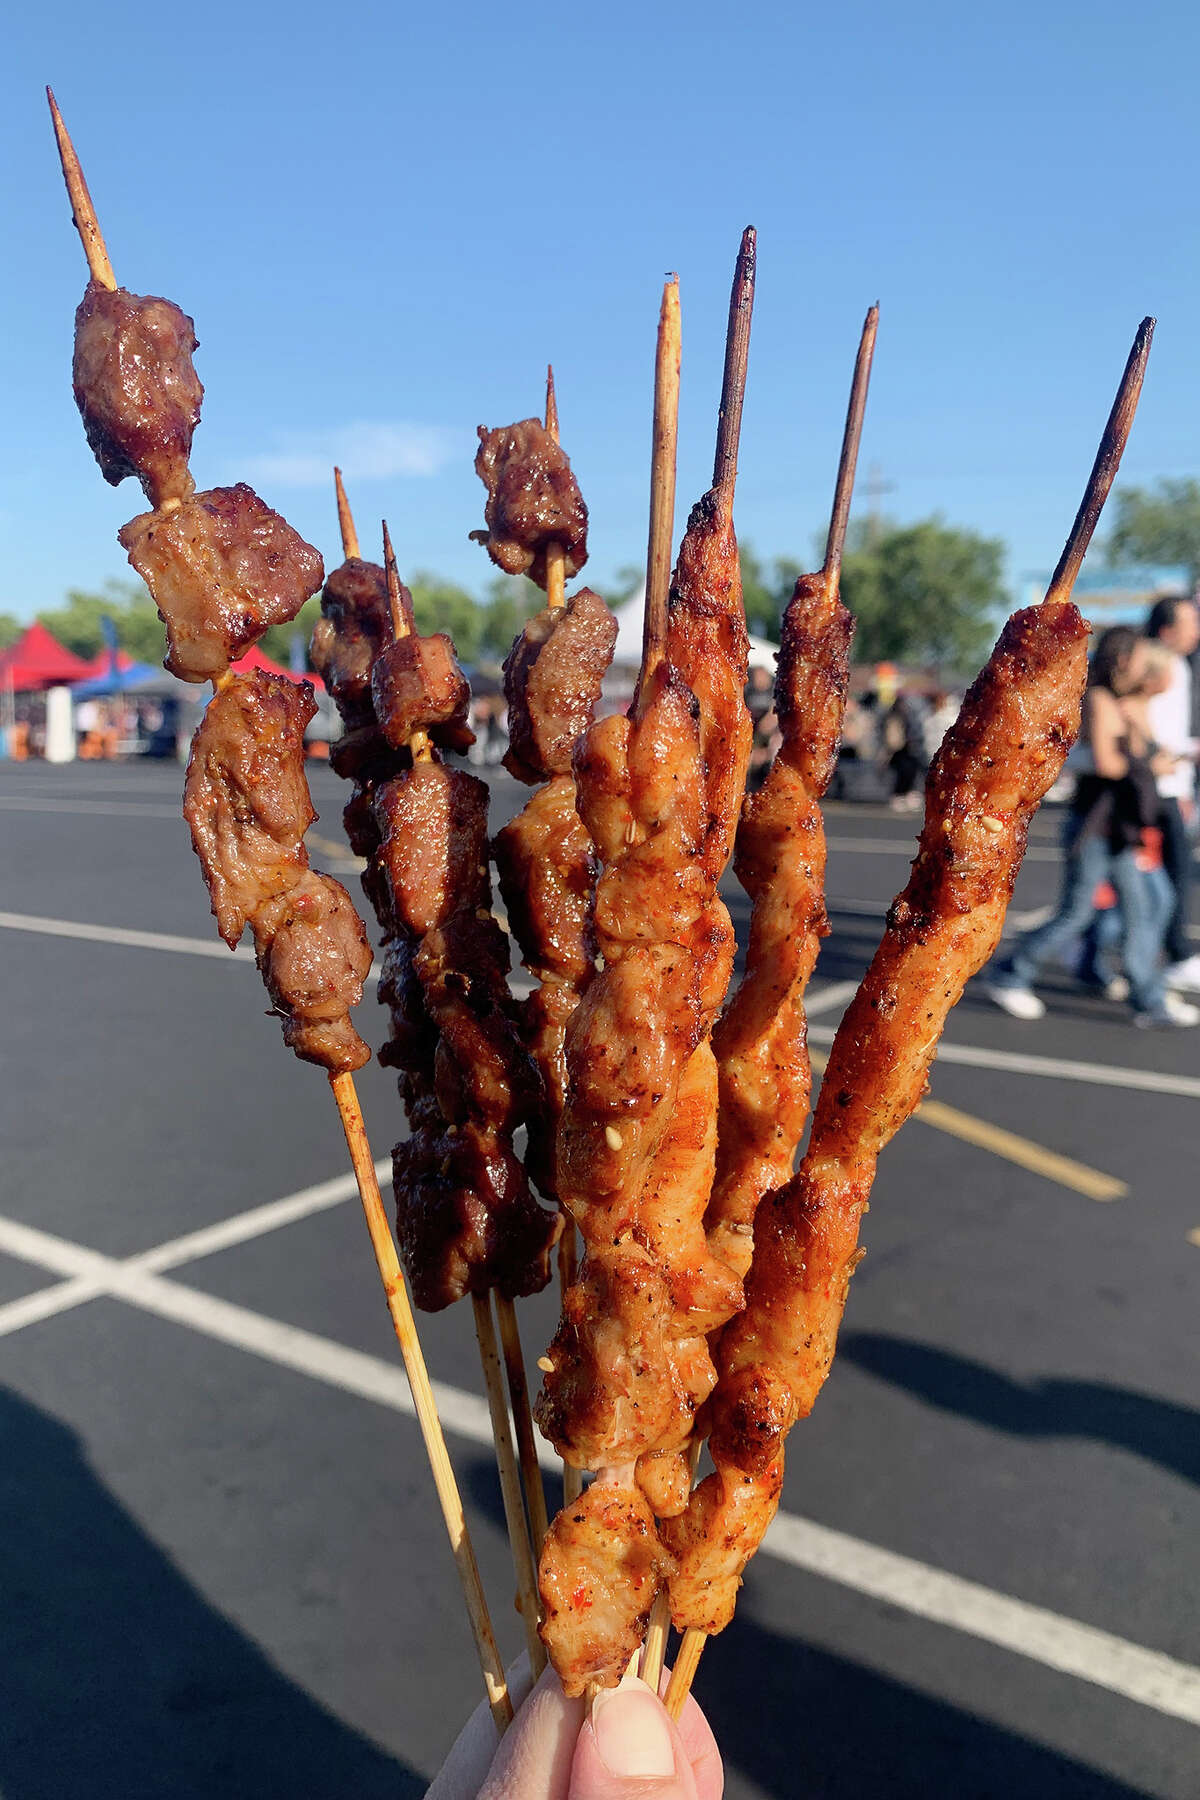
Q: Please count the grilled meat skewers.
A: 8